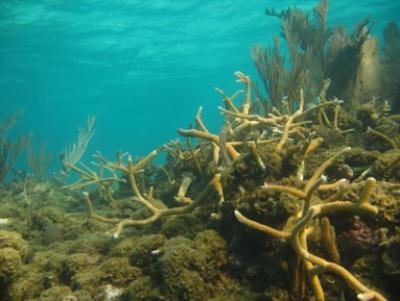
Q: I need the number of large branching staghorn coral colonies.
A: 3